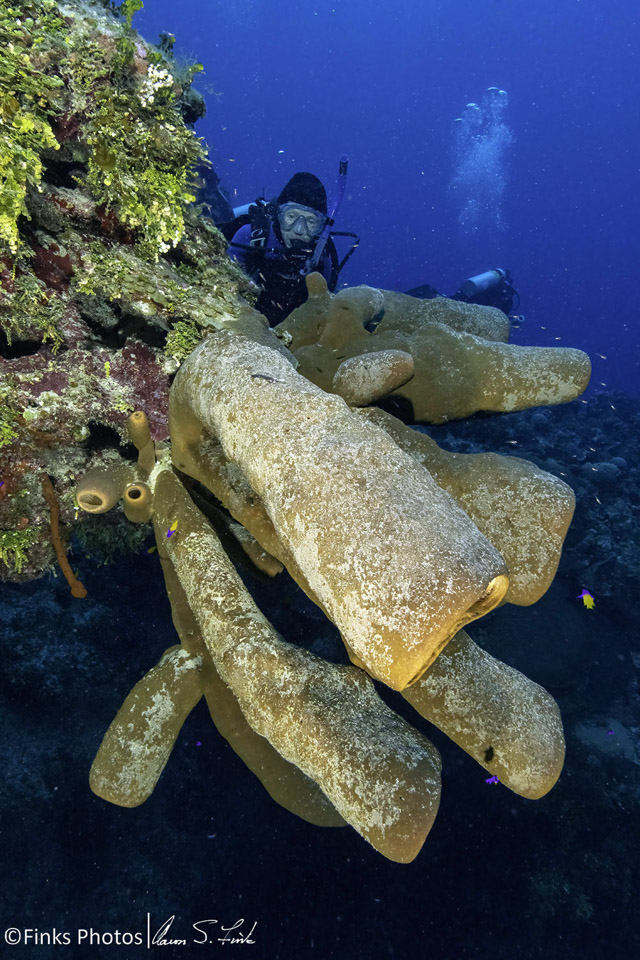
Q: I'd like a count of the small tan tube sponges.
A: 3